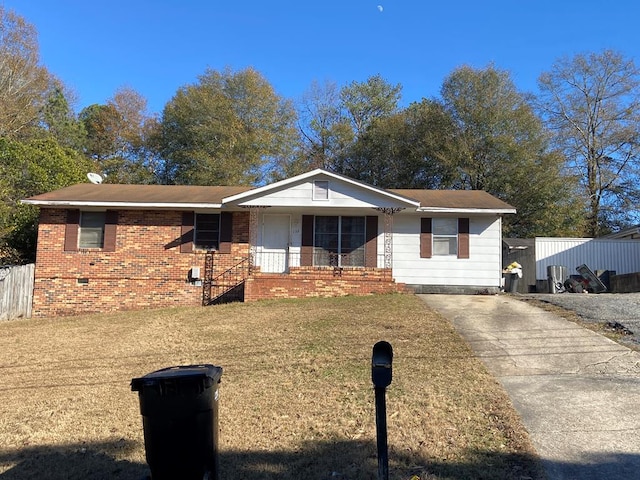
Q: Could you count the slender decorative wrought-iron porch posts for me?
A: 2